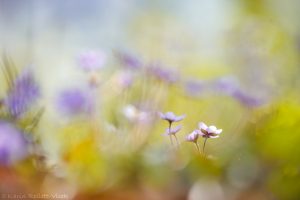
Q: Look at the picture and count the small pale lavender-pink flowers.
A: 4